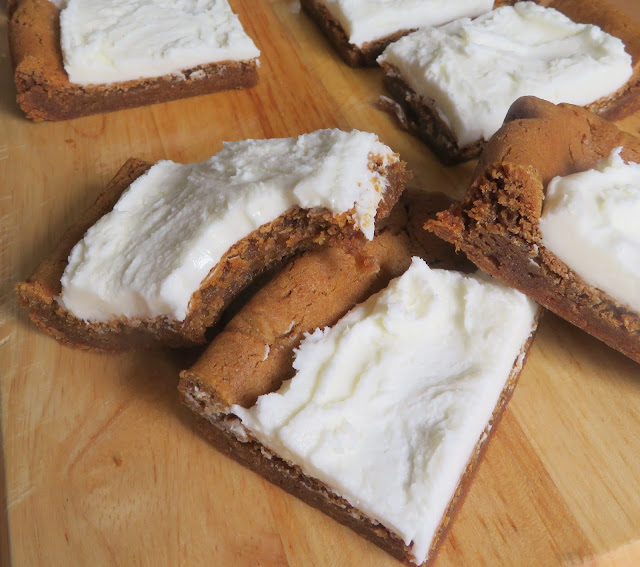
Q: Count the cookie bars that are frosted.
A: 6